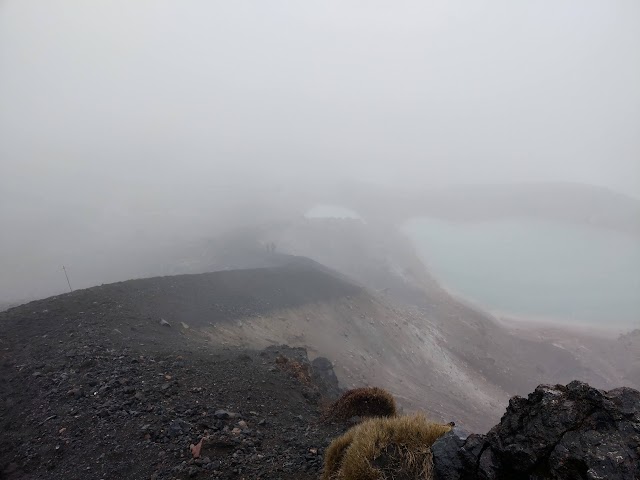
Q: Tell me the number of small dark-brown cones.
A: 0